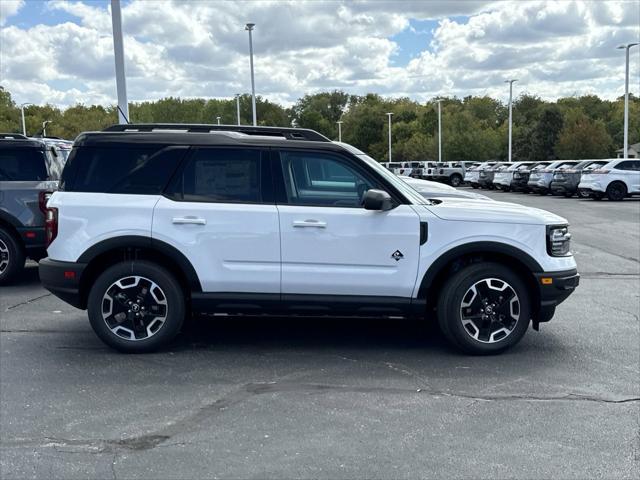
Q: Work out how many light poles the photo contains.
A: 11